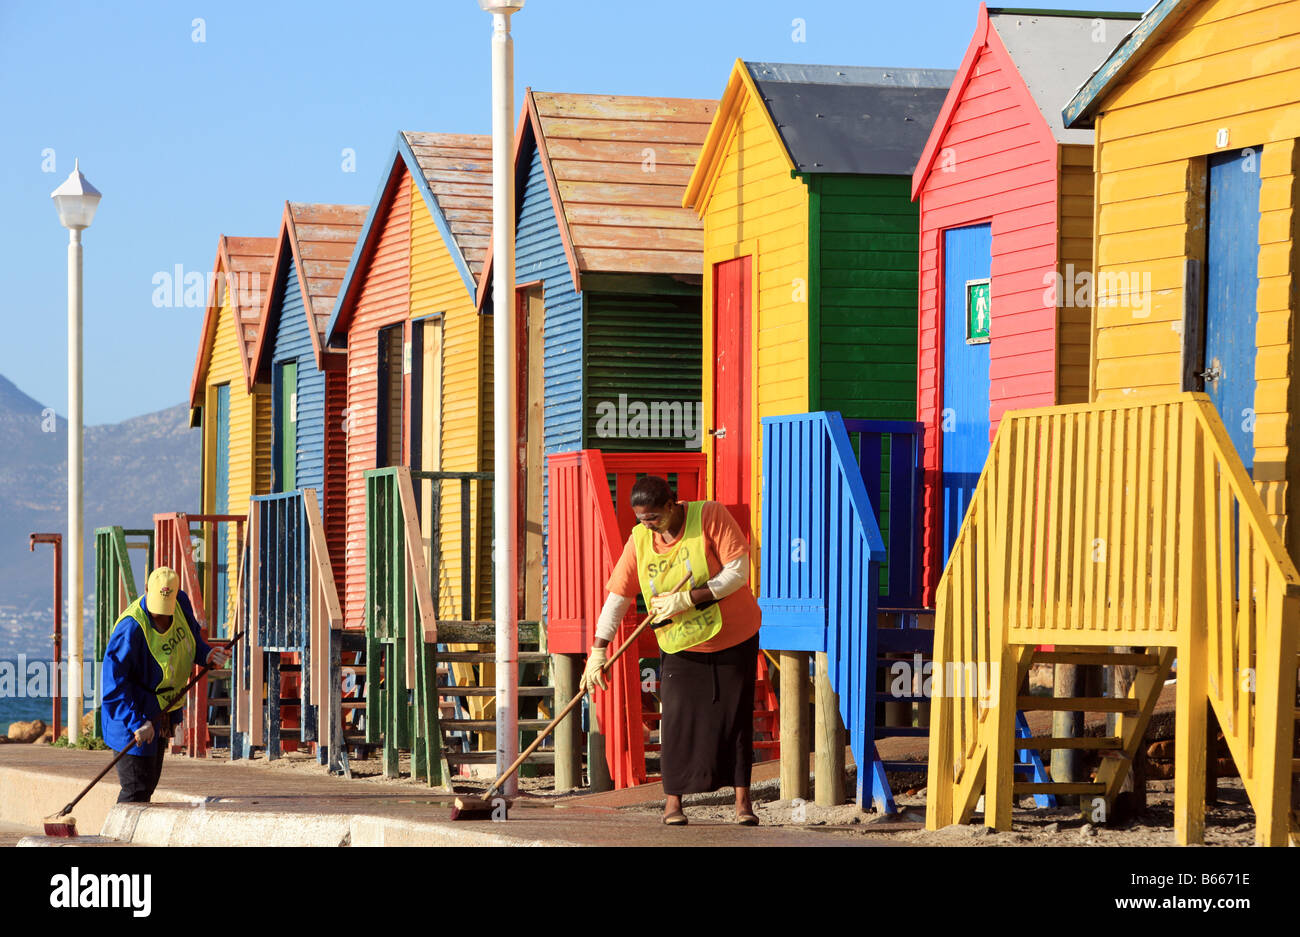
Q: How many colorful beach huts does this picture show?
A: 7